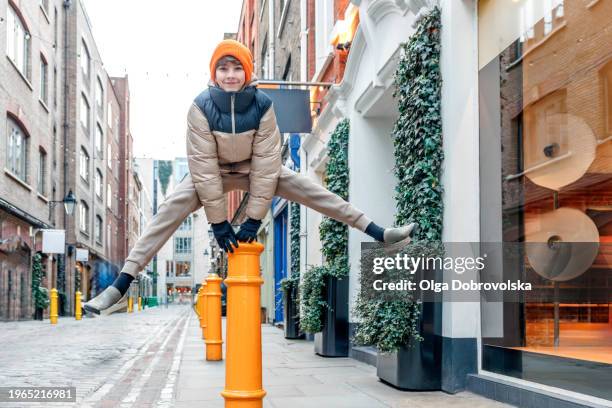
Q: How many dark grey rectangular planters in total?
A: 3